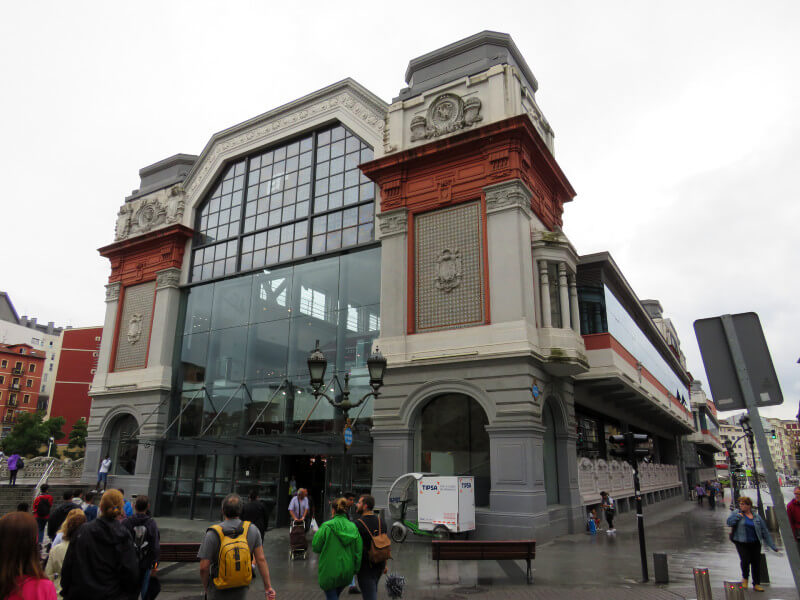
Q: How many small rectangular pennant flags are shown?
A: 0